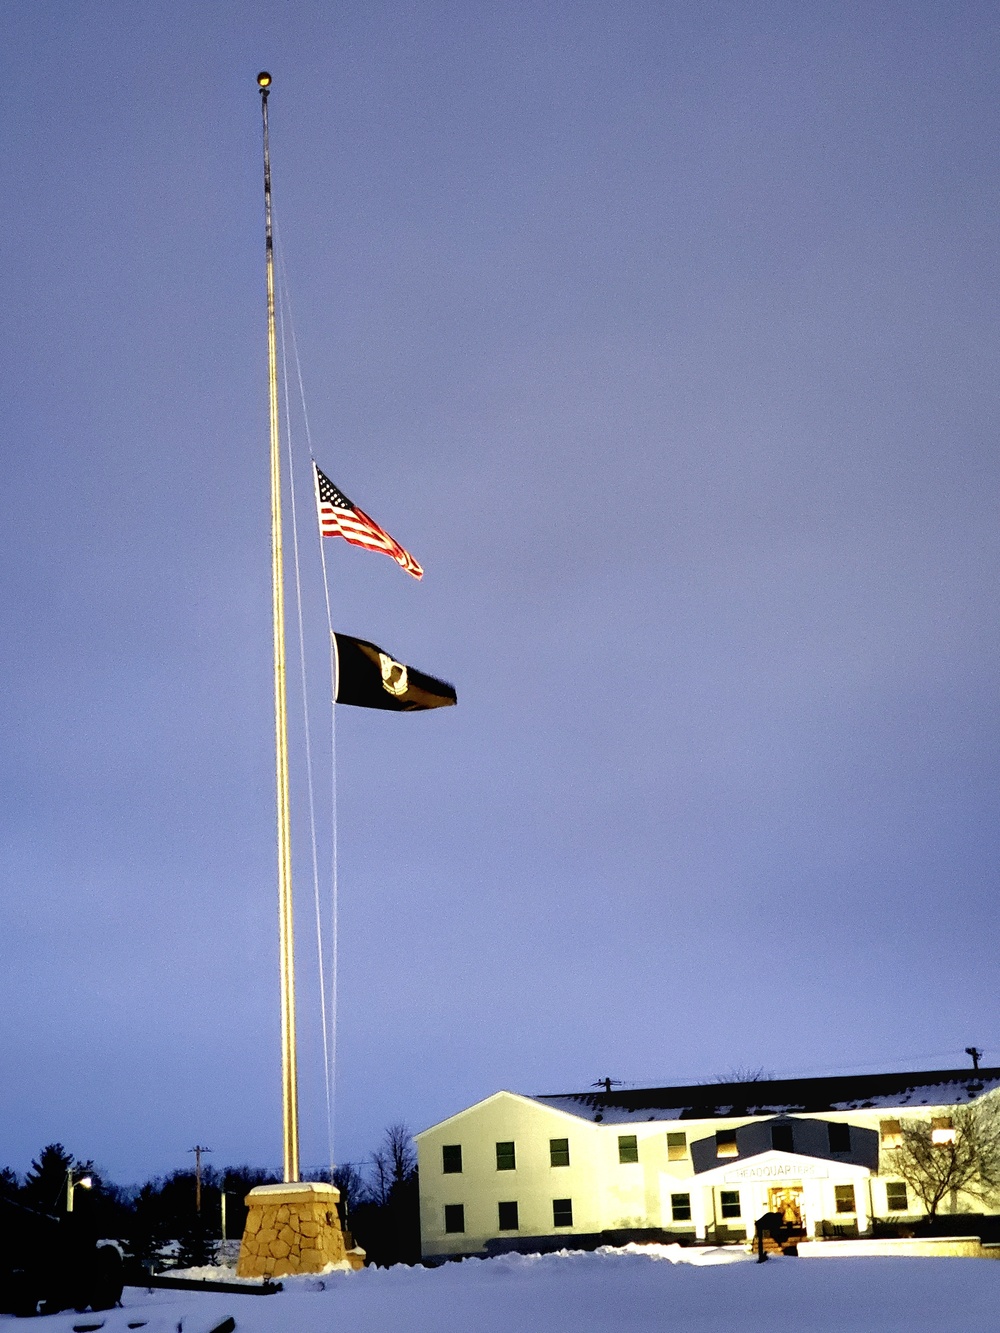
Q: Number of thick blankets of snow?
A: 1